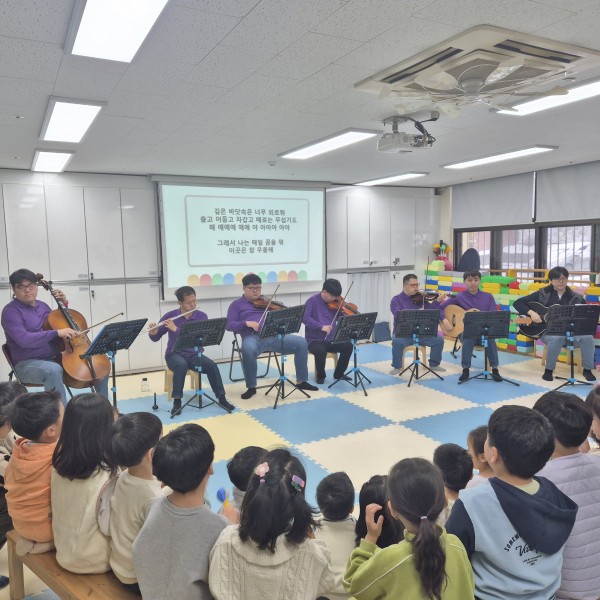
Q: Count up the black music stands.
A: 7